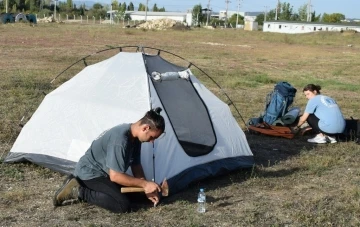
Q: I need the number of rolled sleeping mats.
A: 1